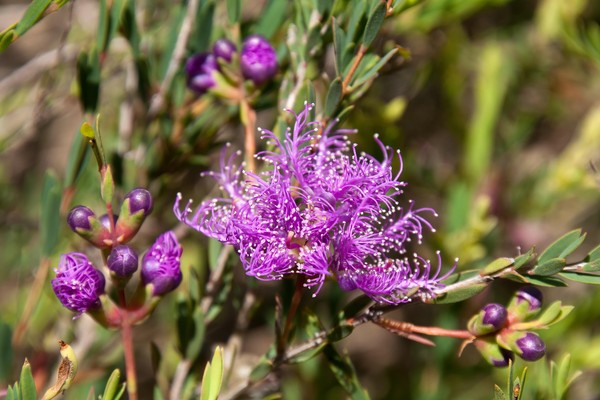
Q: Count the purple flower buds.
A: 13